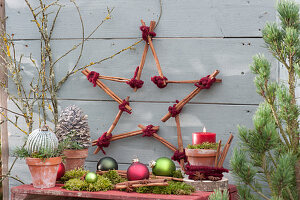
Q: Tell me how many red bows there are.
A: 10